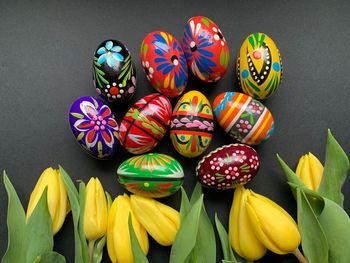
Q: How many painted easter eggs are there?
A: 10